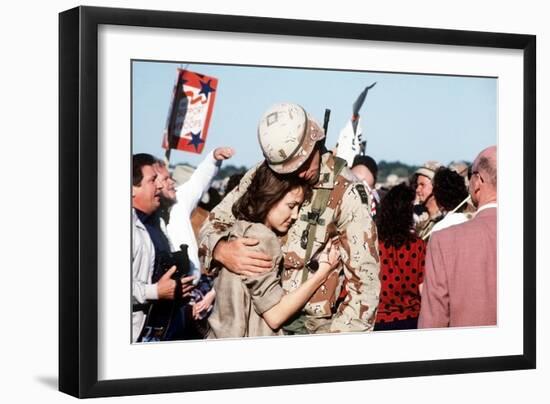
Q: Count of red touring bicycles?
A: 0